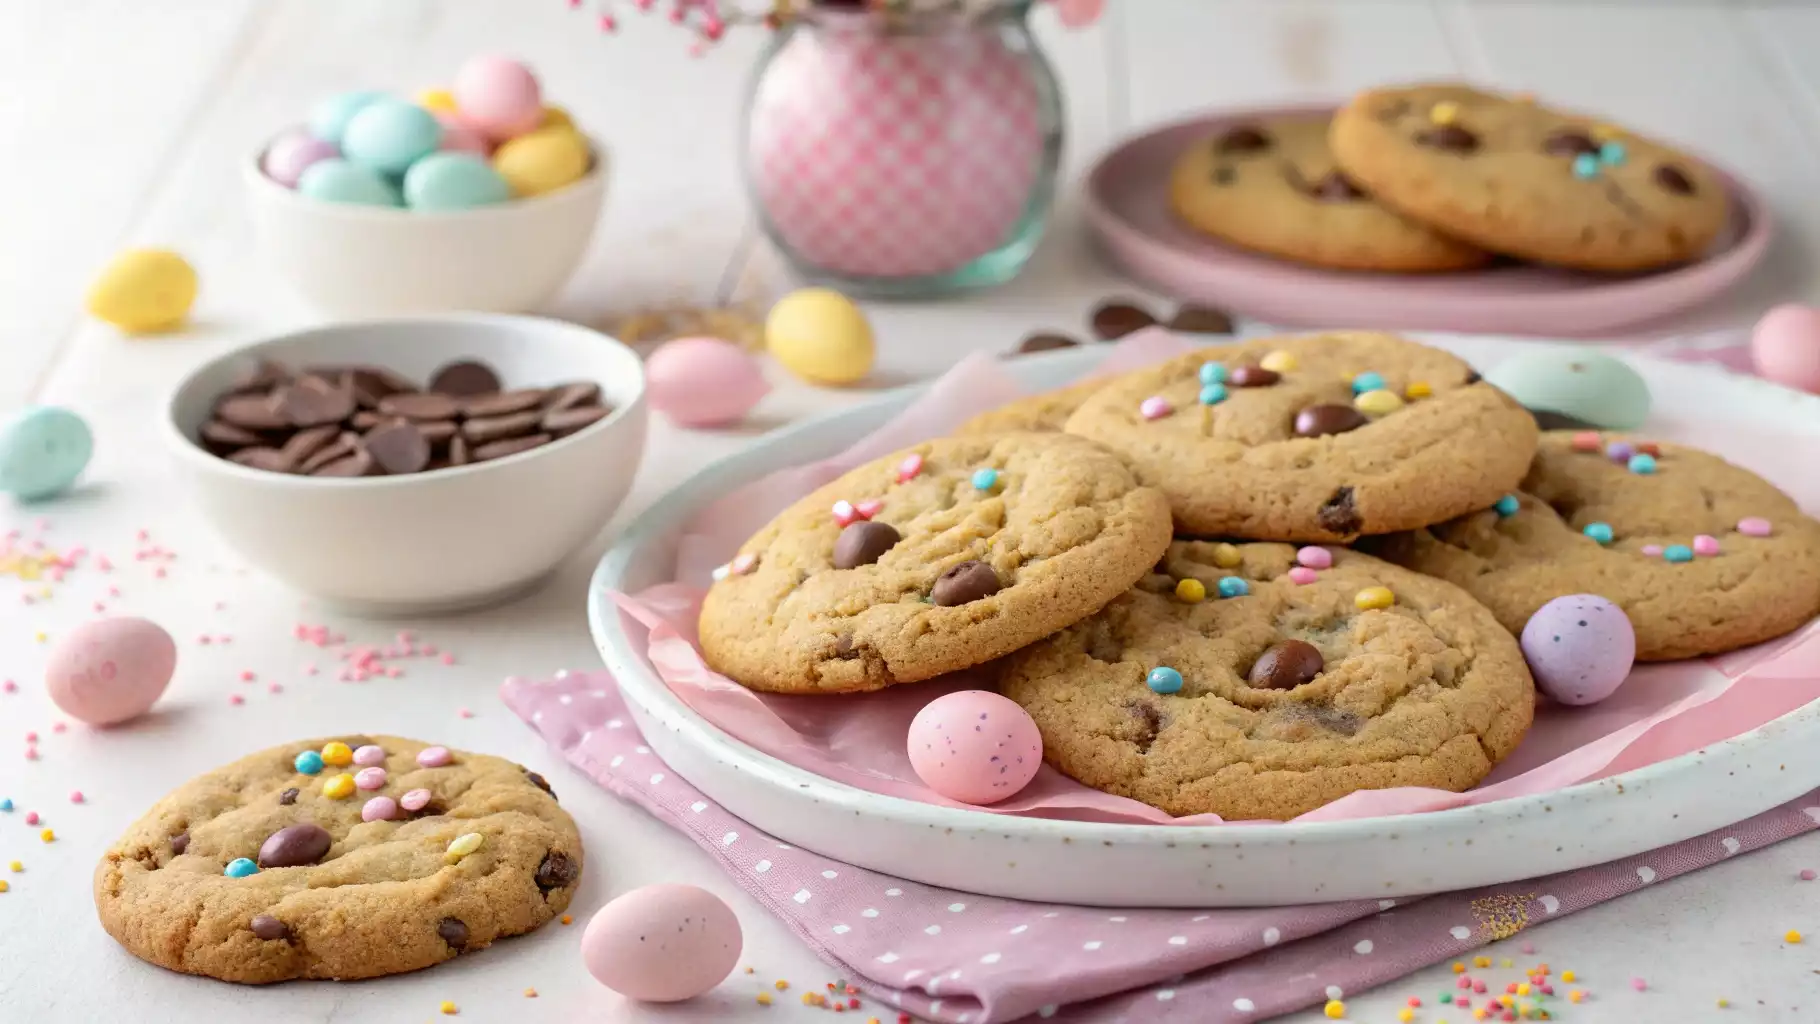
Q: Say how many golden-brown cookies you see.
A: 8